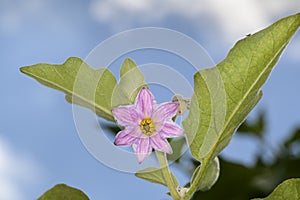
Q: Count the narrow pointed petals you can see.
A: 7